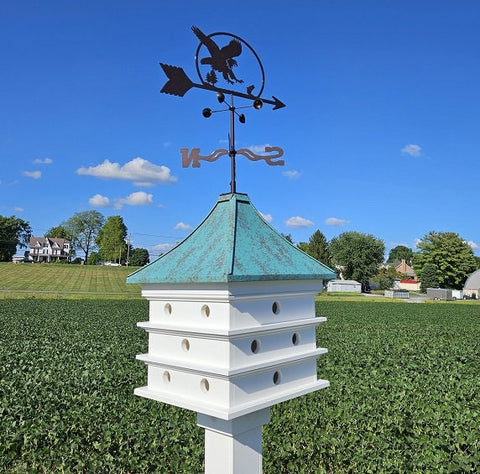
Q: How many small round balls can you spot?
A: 4